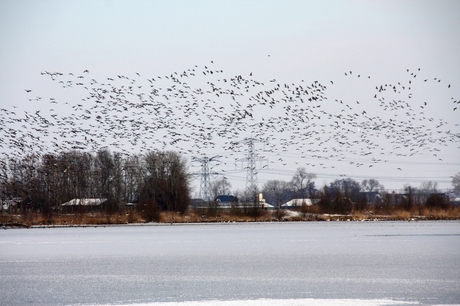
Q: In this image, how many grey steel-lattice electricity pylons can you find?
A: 2